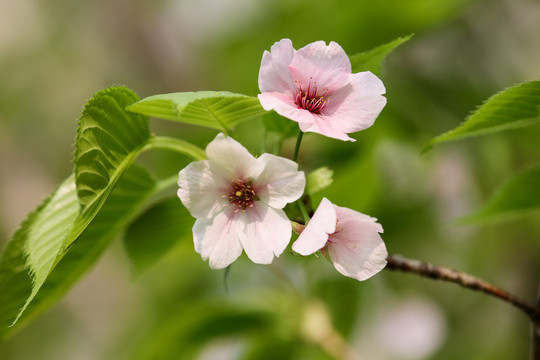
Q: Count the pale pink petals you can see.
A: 13